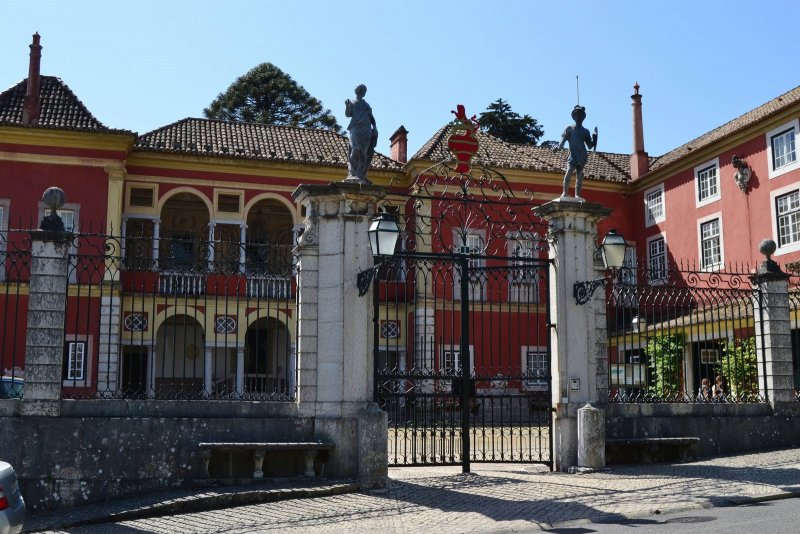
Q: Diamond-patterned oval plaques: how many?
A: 3